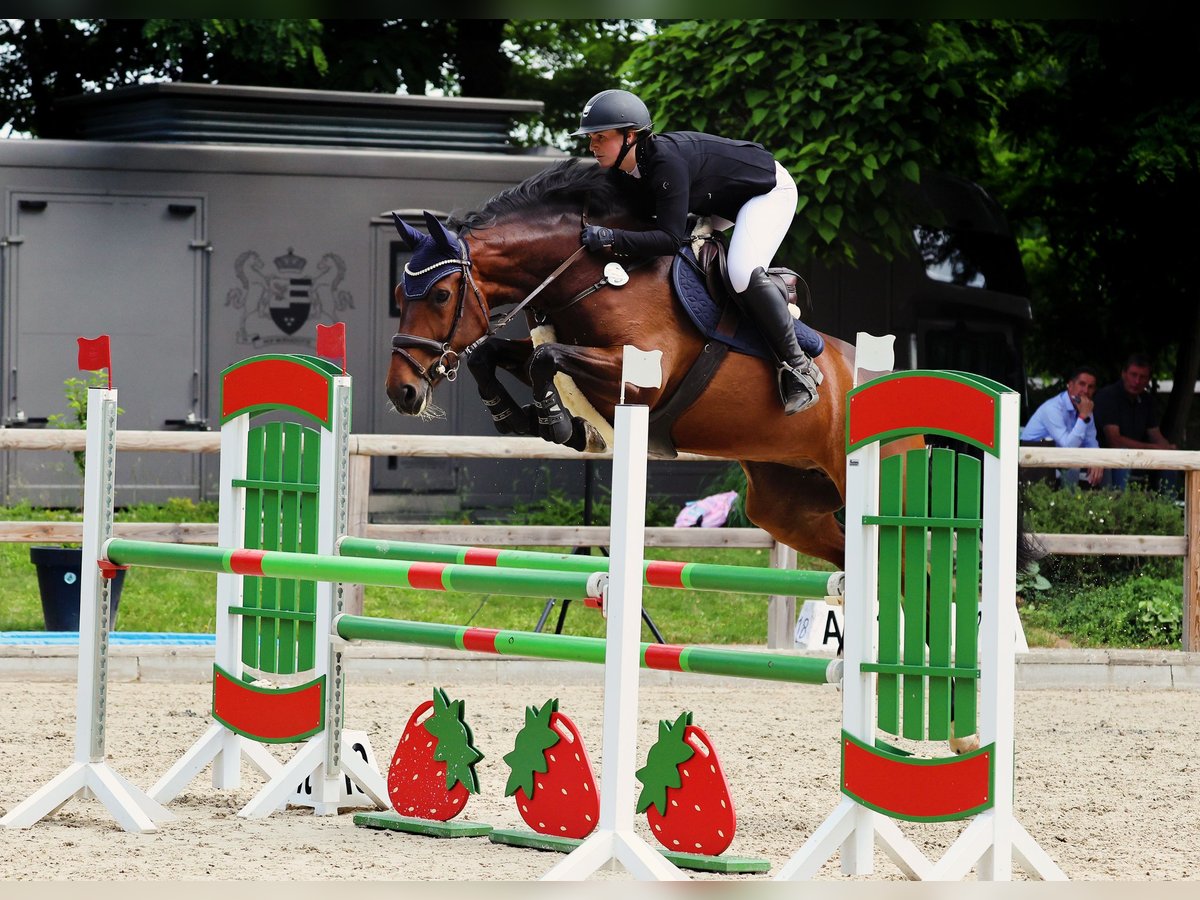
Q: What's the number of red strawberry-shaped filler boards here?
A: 3